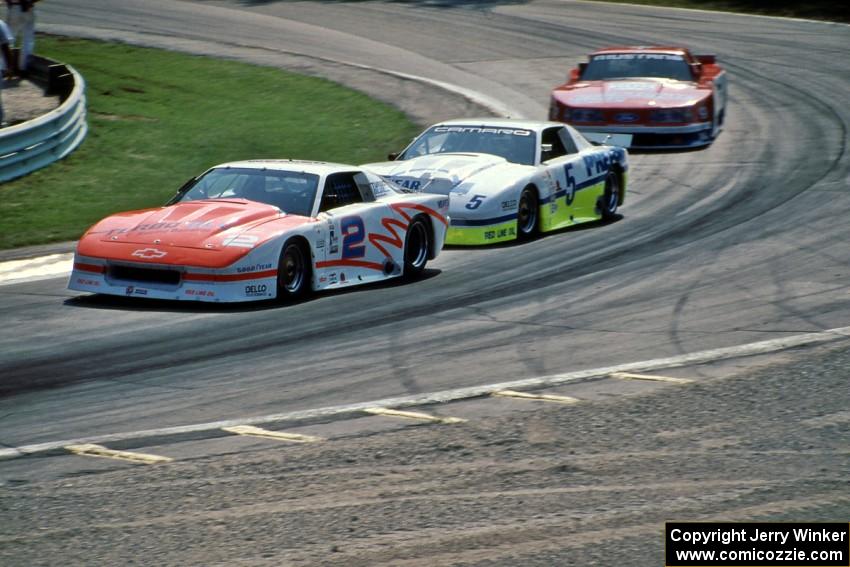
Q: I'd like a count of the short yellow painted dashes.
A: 5